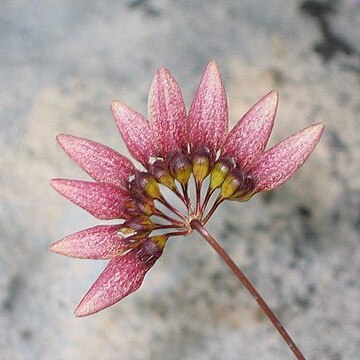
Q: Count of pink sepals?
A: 9